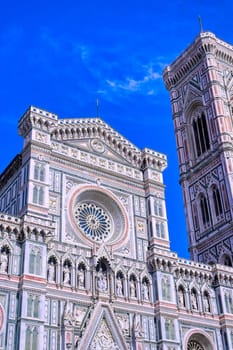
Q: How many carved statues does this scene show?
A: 11